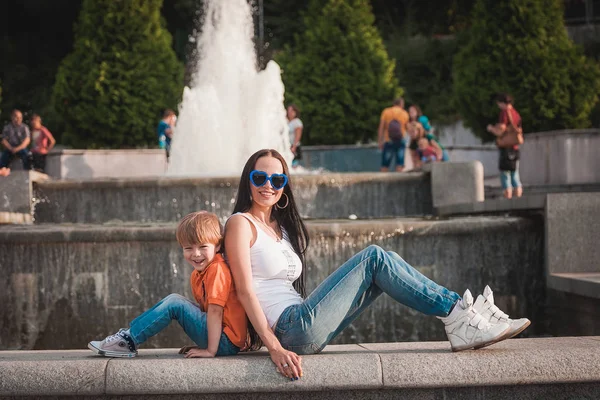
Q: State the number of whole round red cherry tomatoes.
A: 0